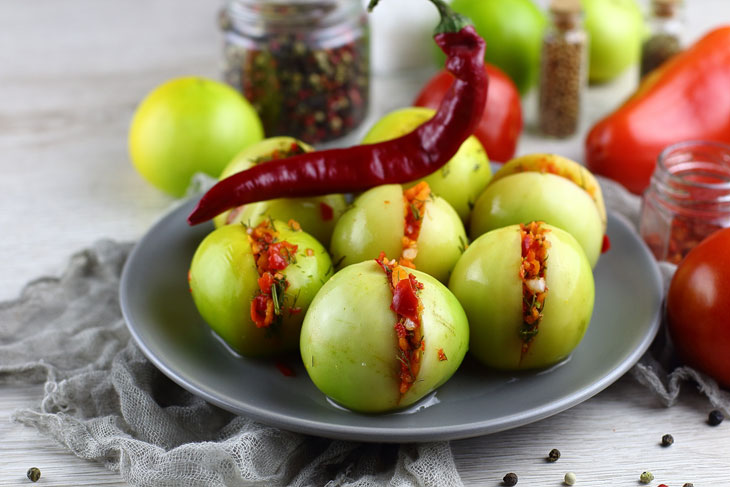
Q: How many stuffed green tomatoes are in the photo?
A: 7